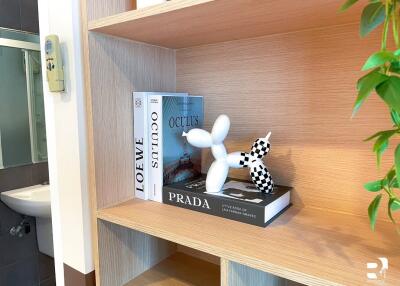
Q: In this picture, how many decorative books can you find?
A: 3